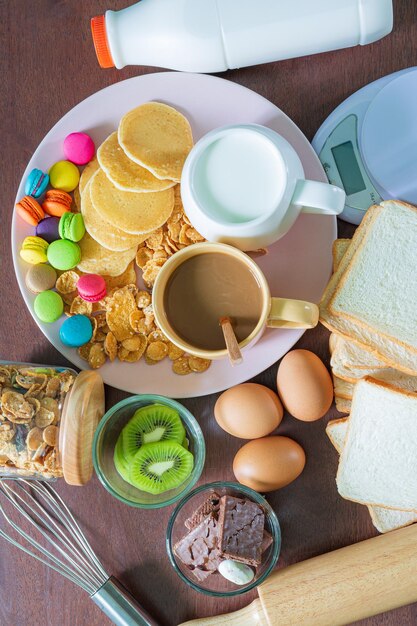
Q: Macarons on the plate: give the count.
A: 13